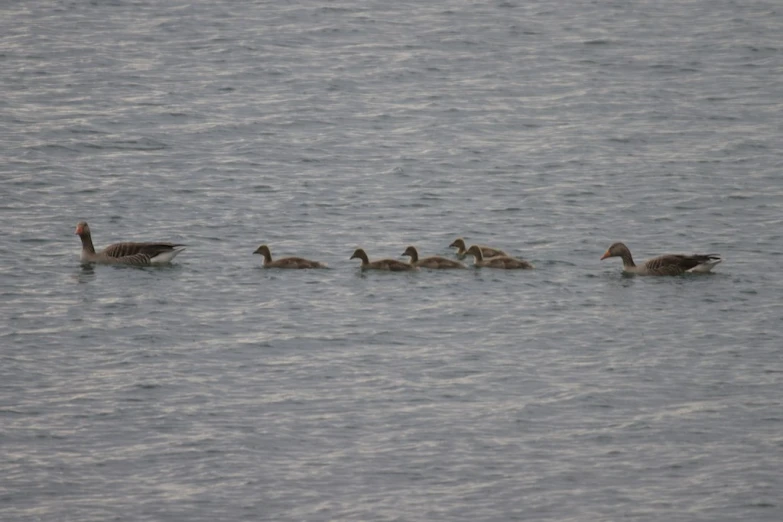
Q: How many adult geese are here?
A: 2